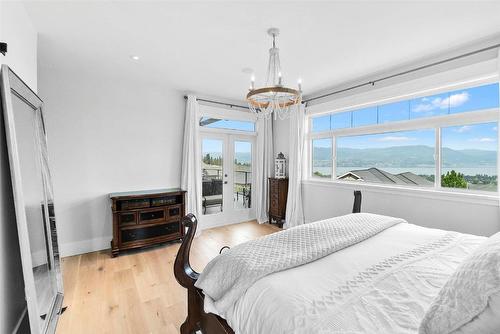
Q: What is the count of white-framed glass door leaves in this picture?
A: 2